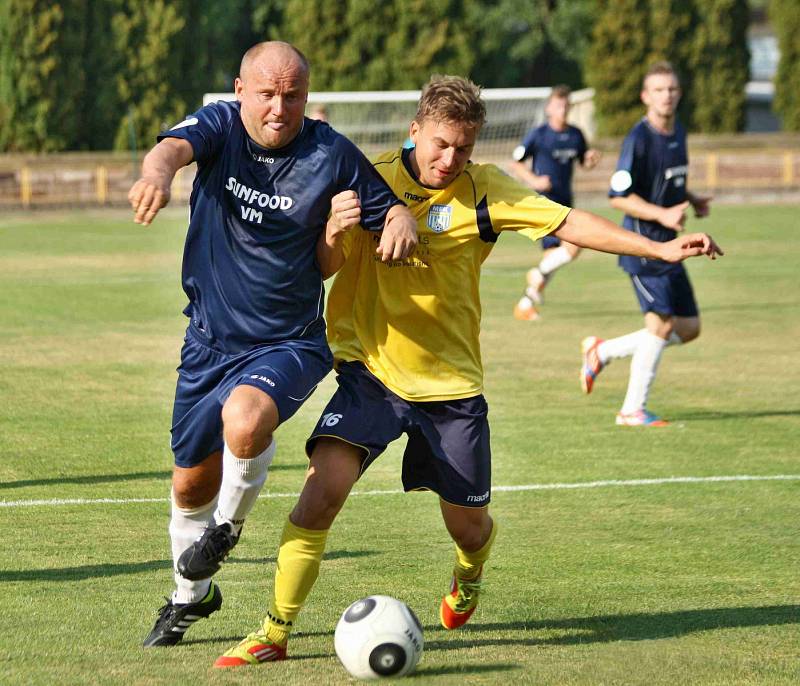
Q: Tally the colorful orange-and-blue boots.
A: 2